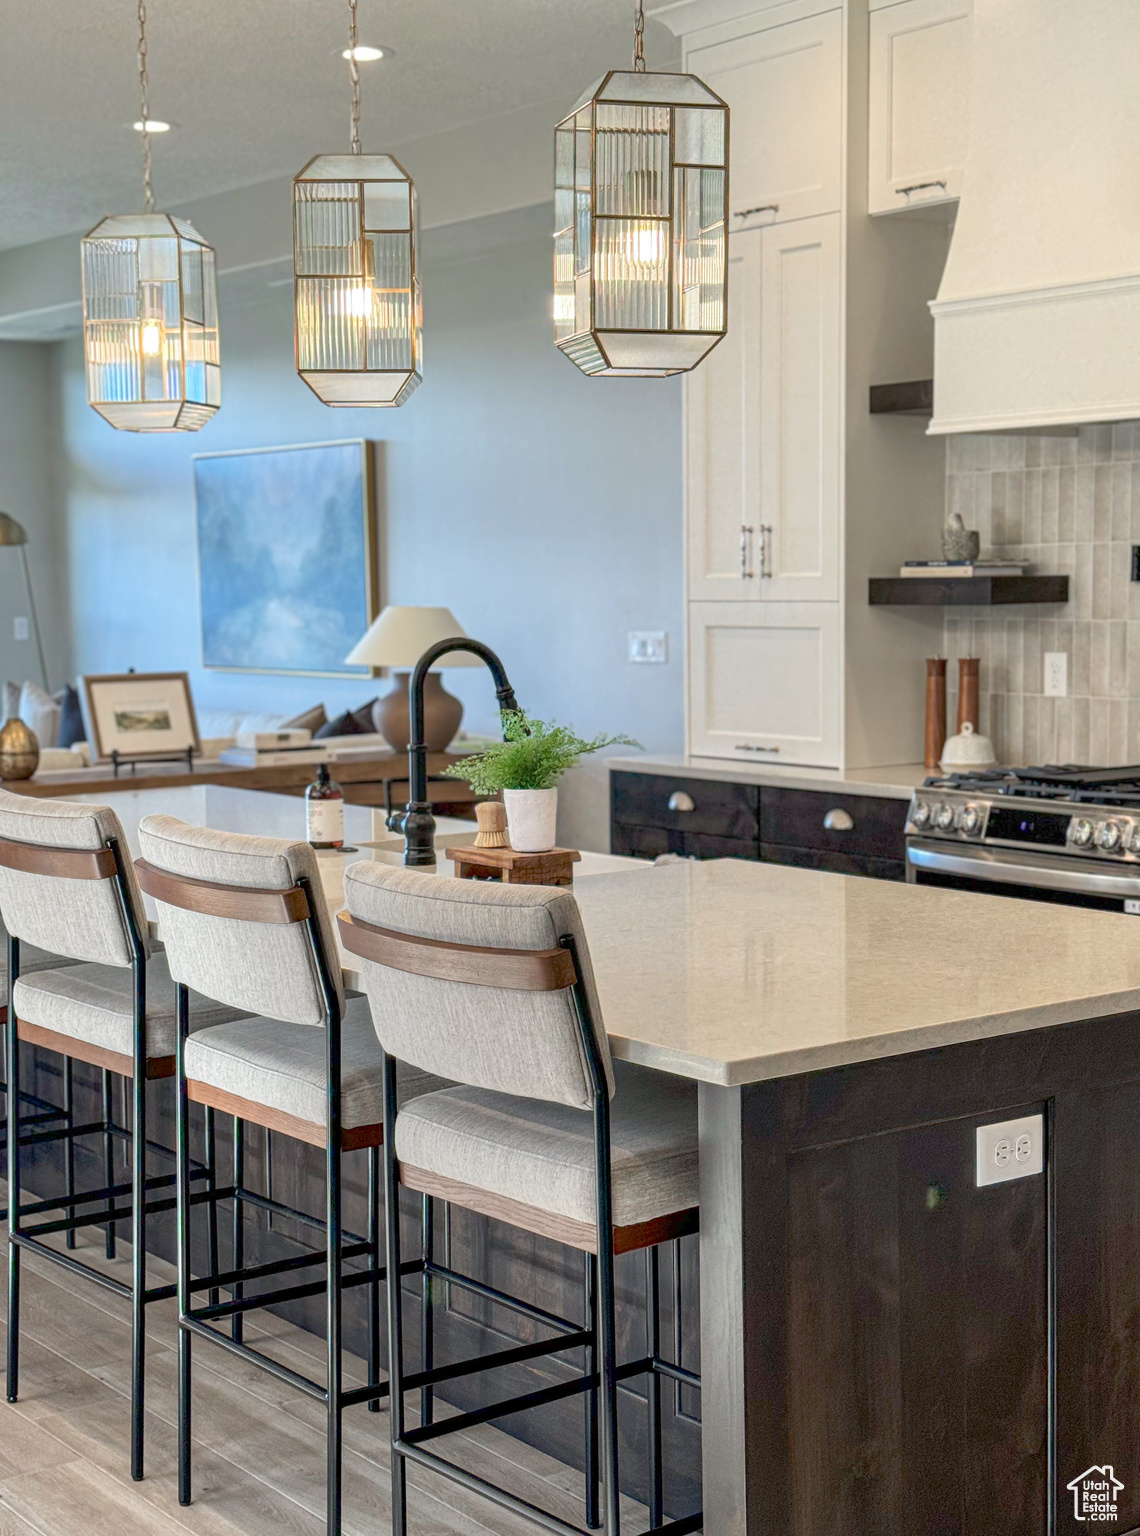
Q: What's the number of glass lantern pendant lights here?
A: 3